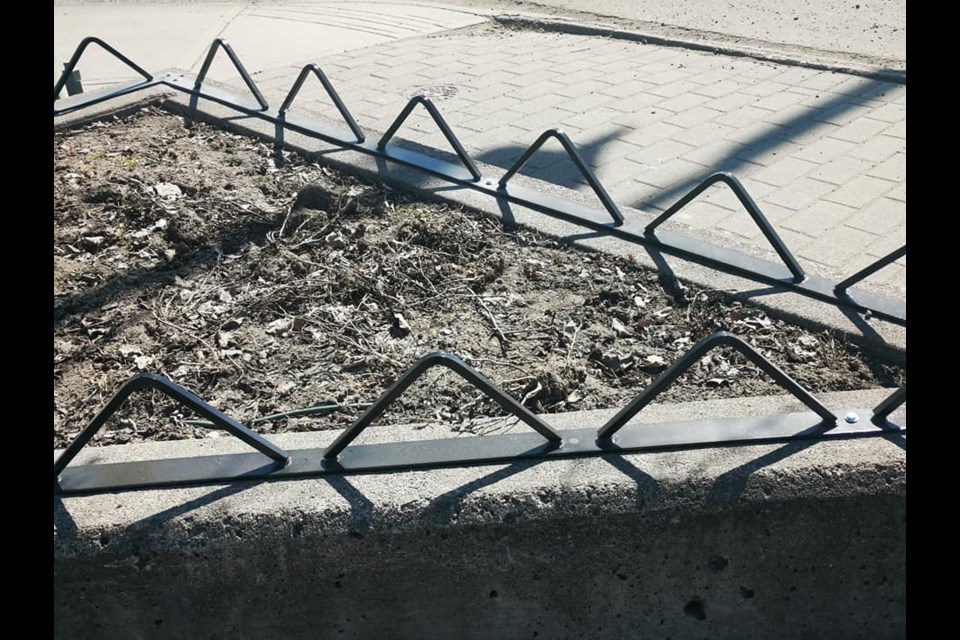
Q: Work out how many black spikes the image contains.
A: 11